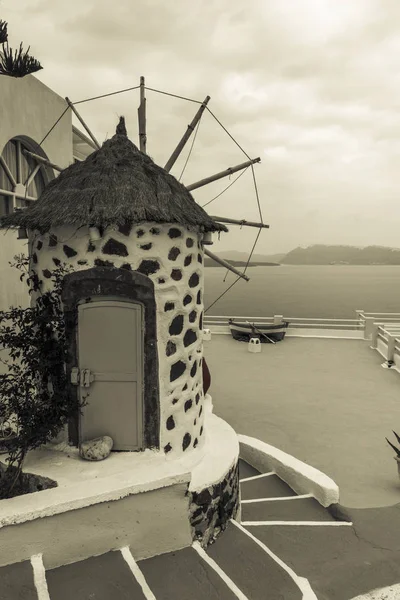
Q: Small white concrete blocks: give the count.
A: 2